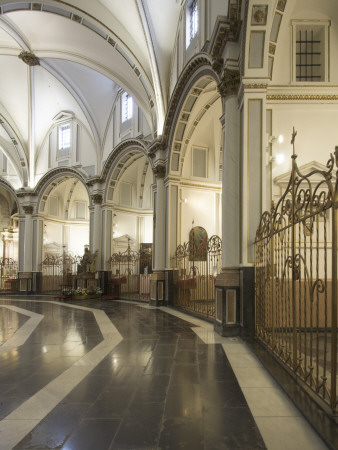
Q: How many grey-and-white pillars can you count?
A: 4